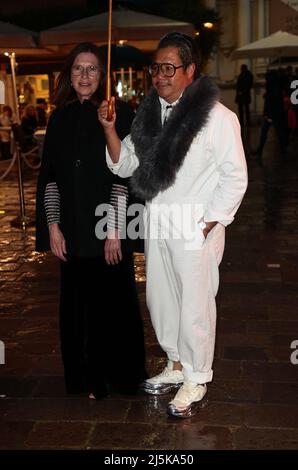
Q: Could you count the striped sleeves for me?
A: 2